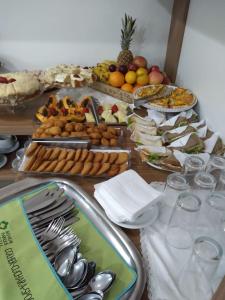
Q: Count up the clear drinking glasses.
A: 8